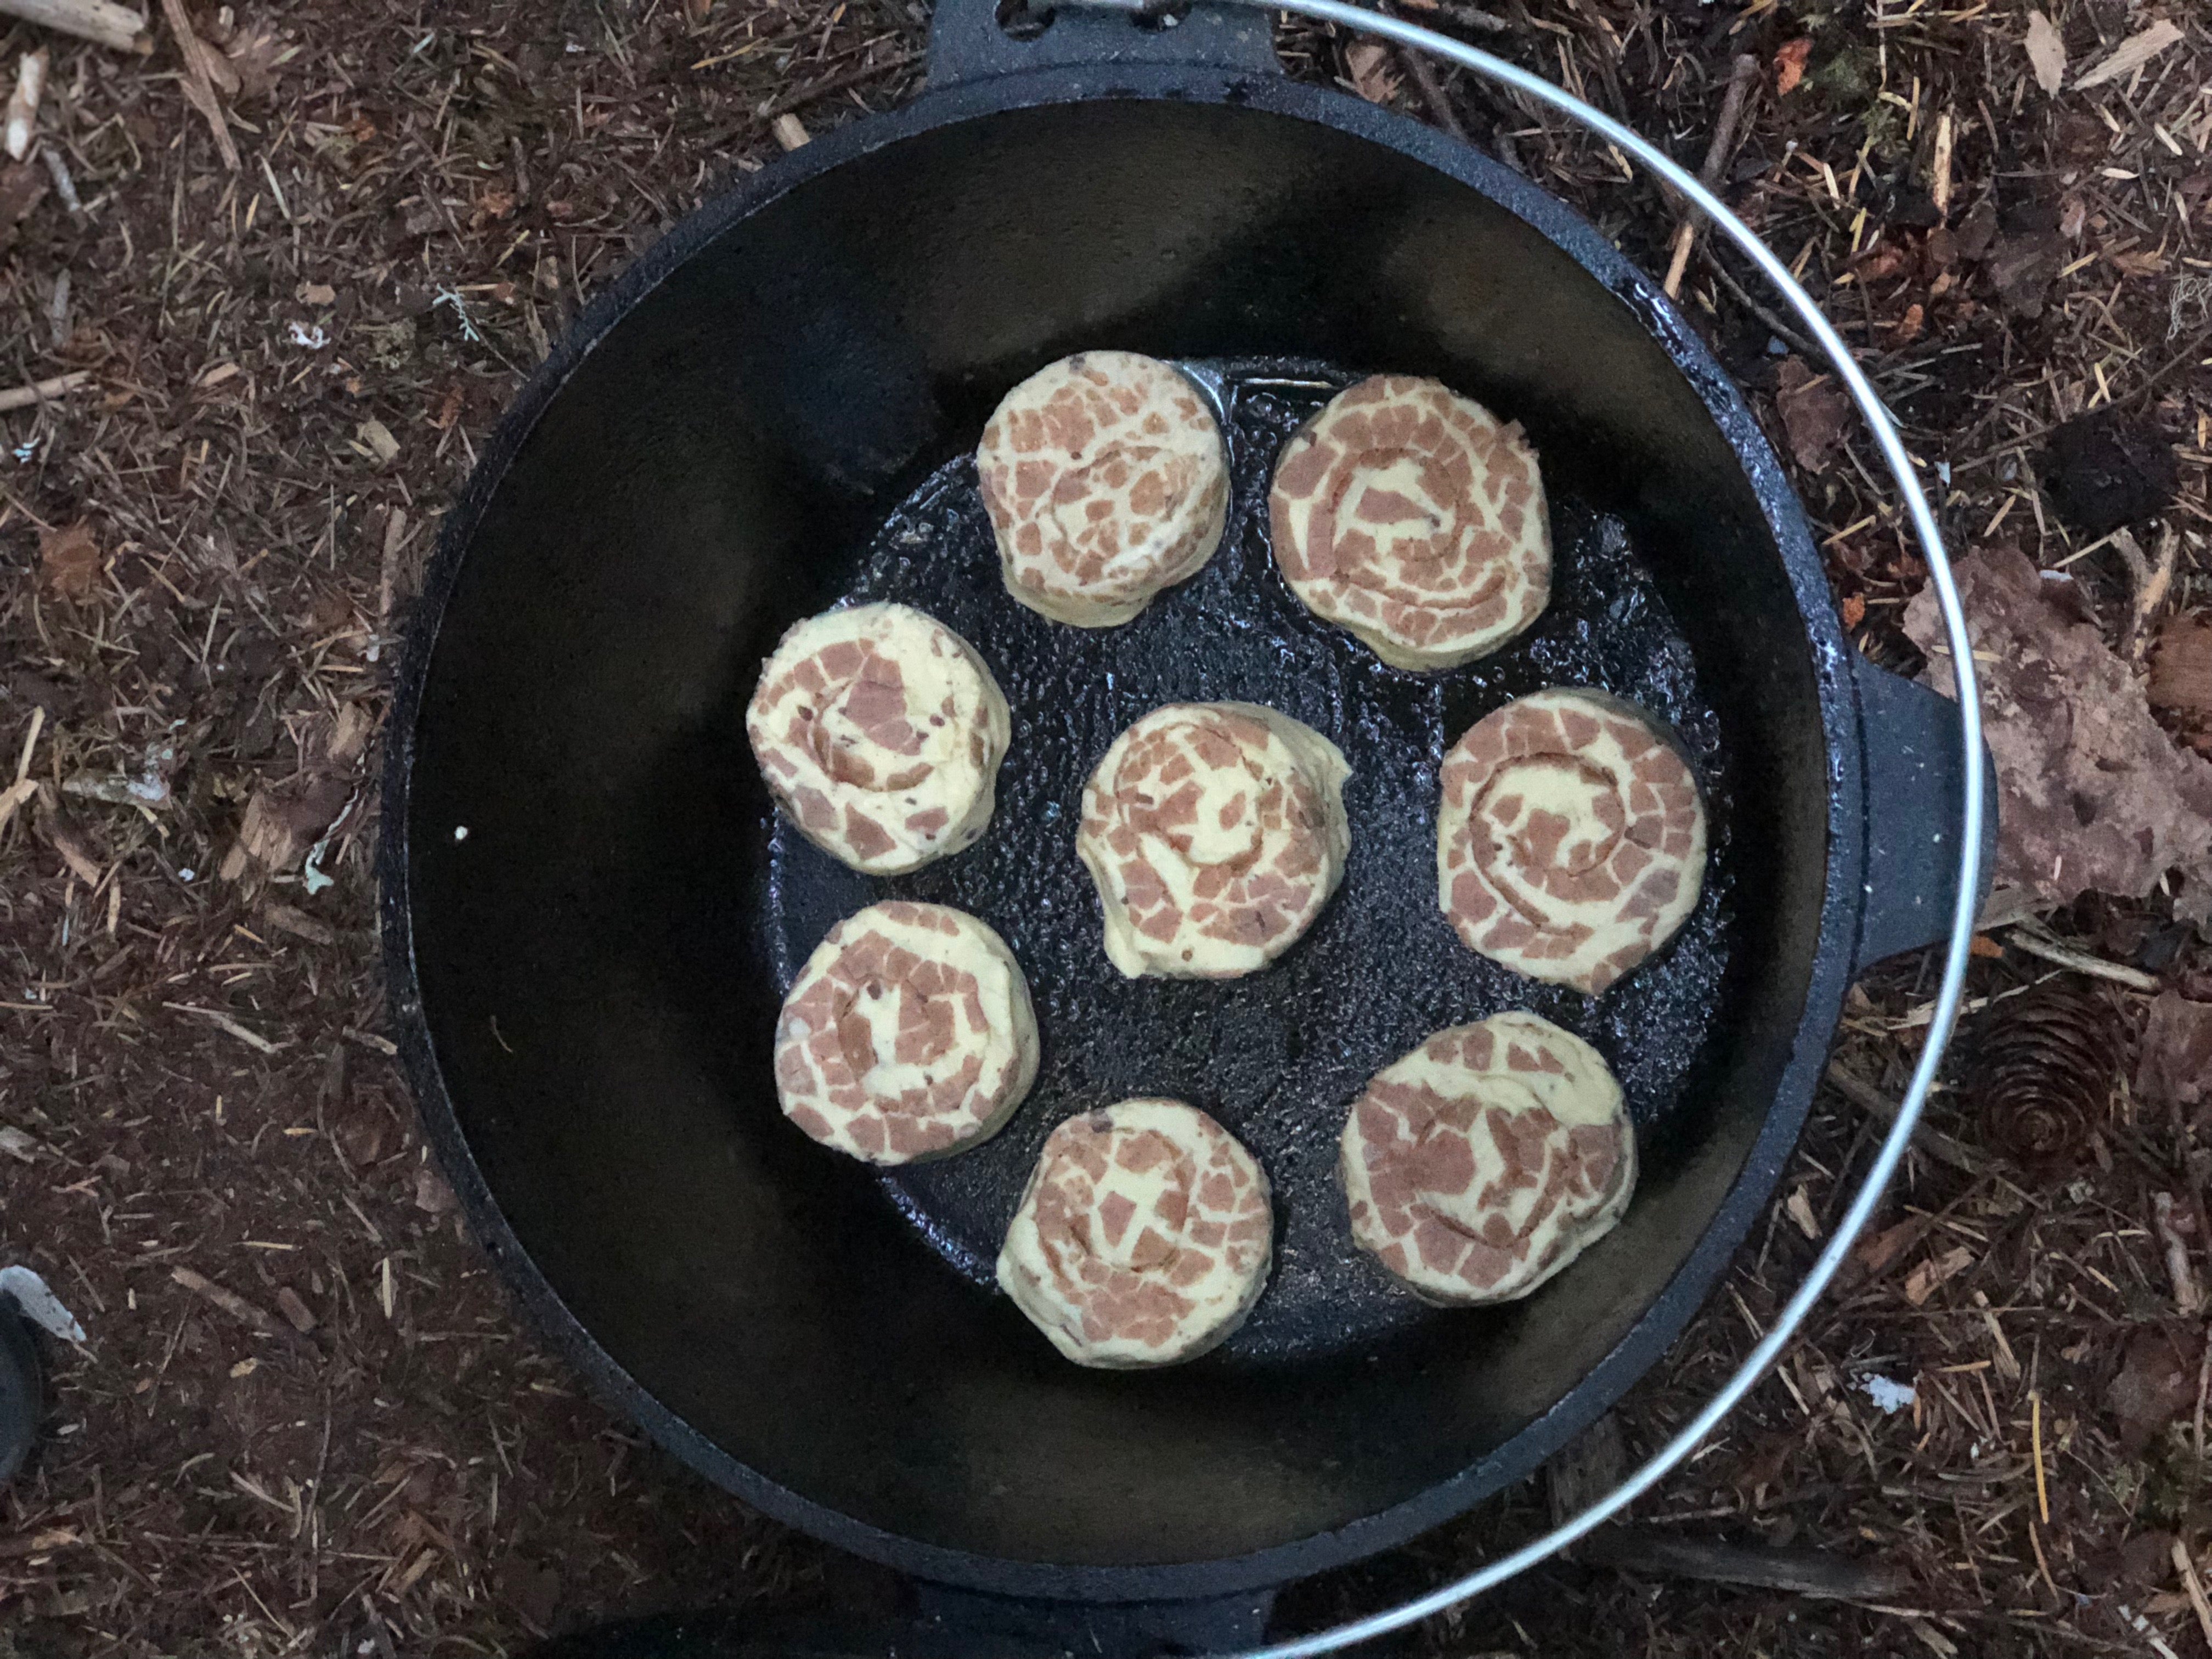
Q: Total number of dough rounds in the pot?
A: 8